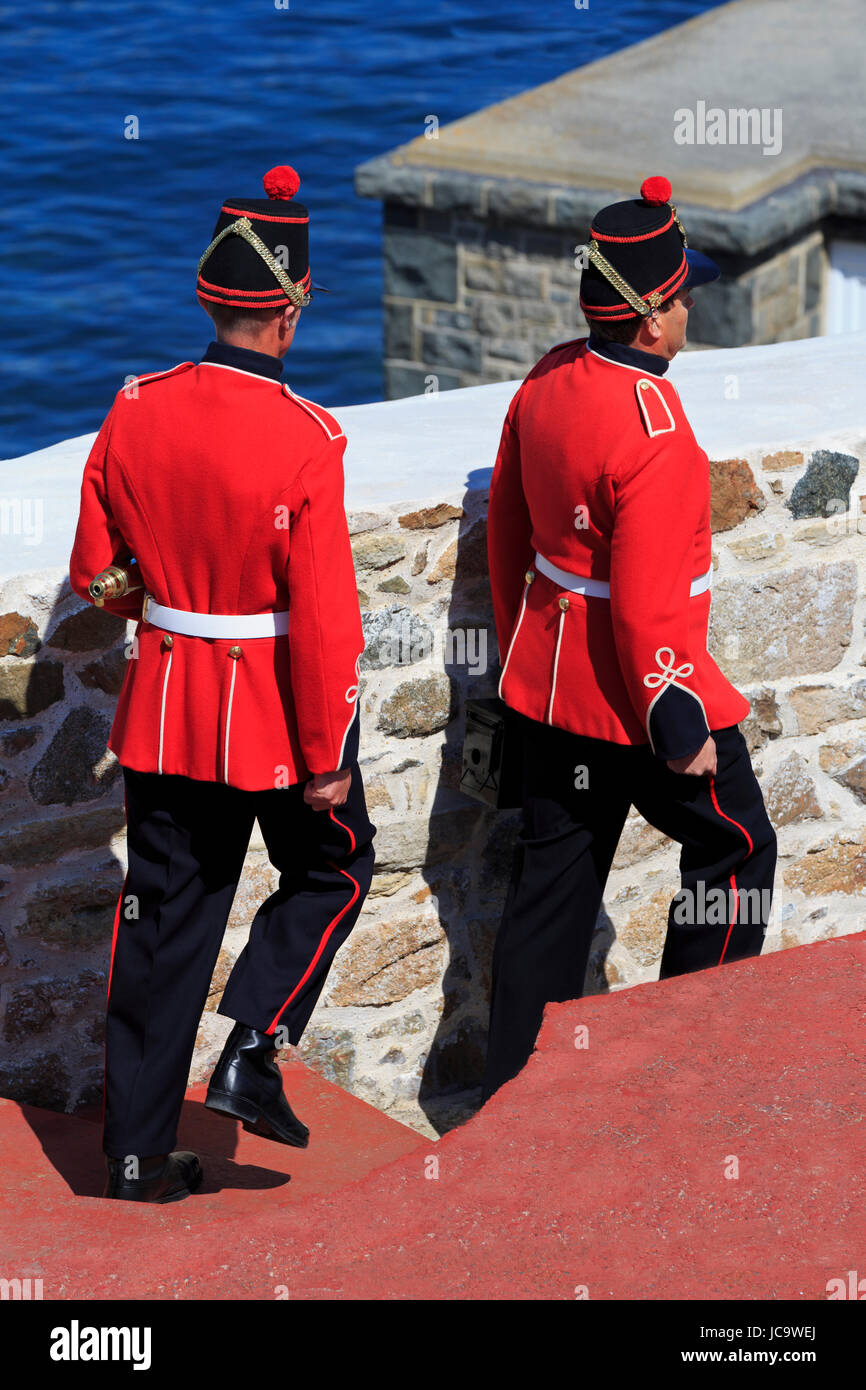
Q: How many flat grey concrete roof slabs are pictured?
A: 1